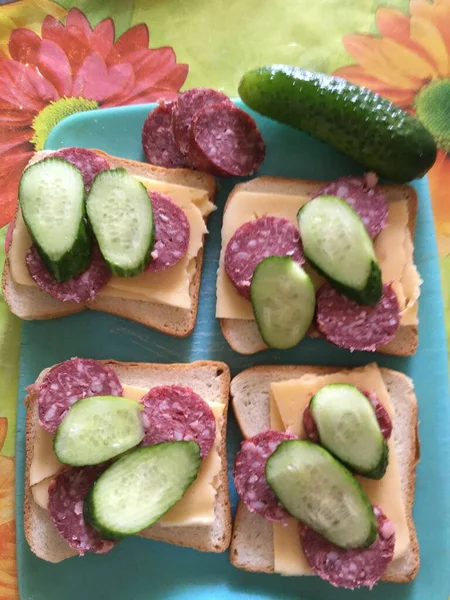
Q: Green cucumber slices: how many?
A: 8